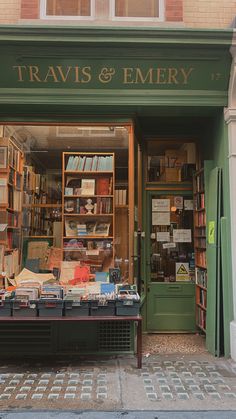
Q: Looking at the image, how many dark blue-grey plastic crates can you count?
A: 6